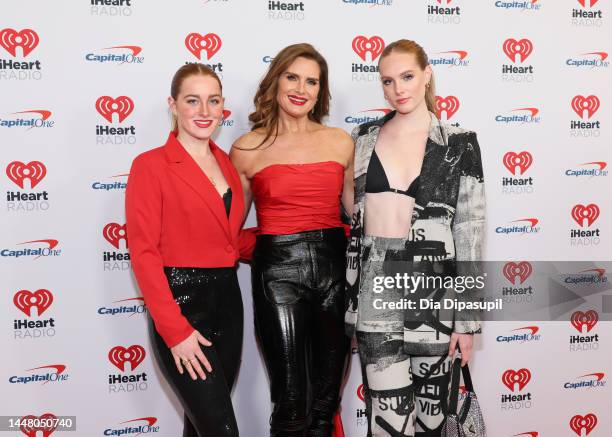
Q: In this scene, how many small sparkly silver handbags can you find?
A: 1